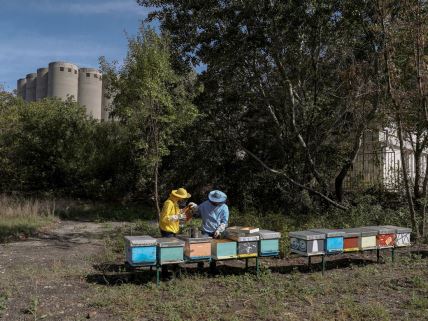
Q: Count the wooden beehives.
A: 12